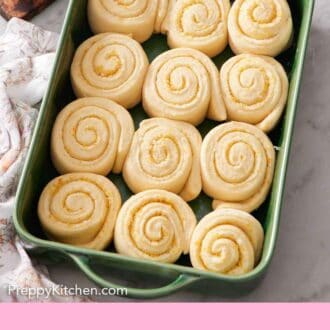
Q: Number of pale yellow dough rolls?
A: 12